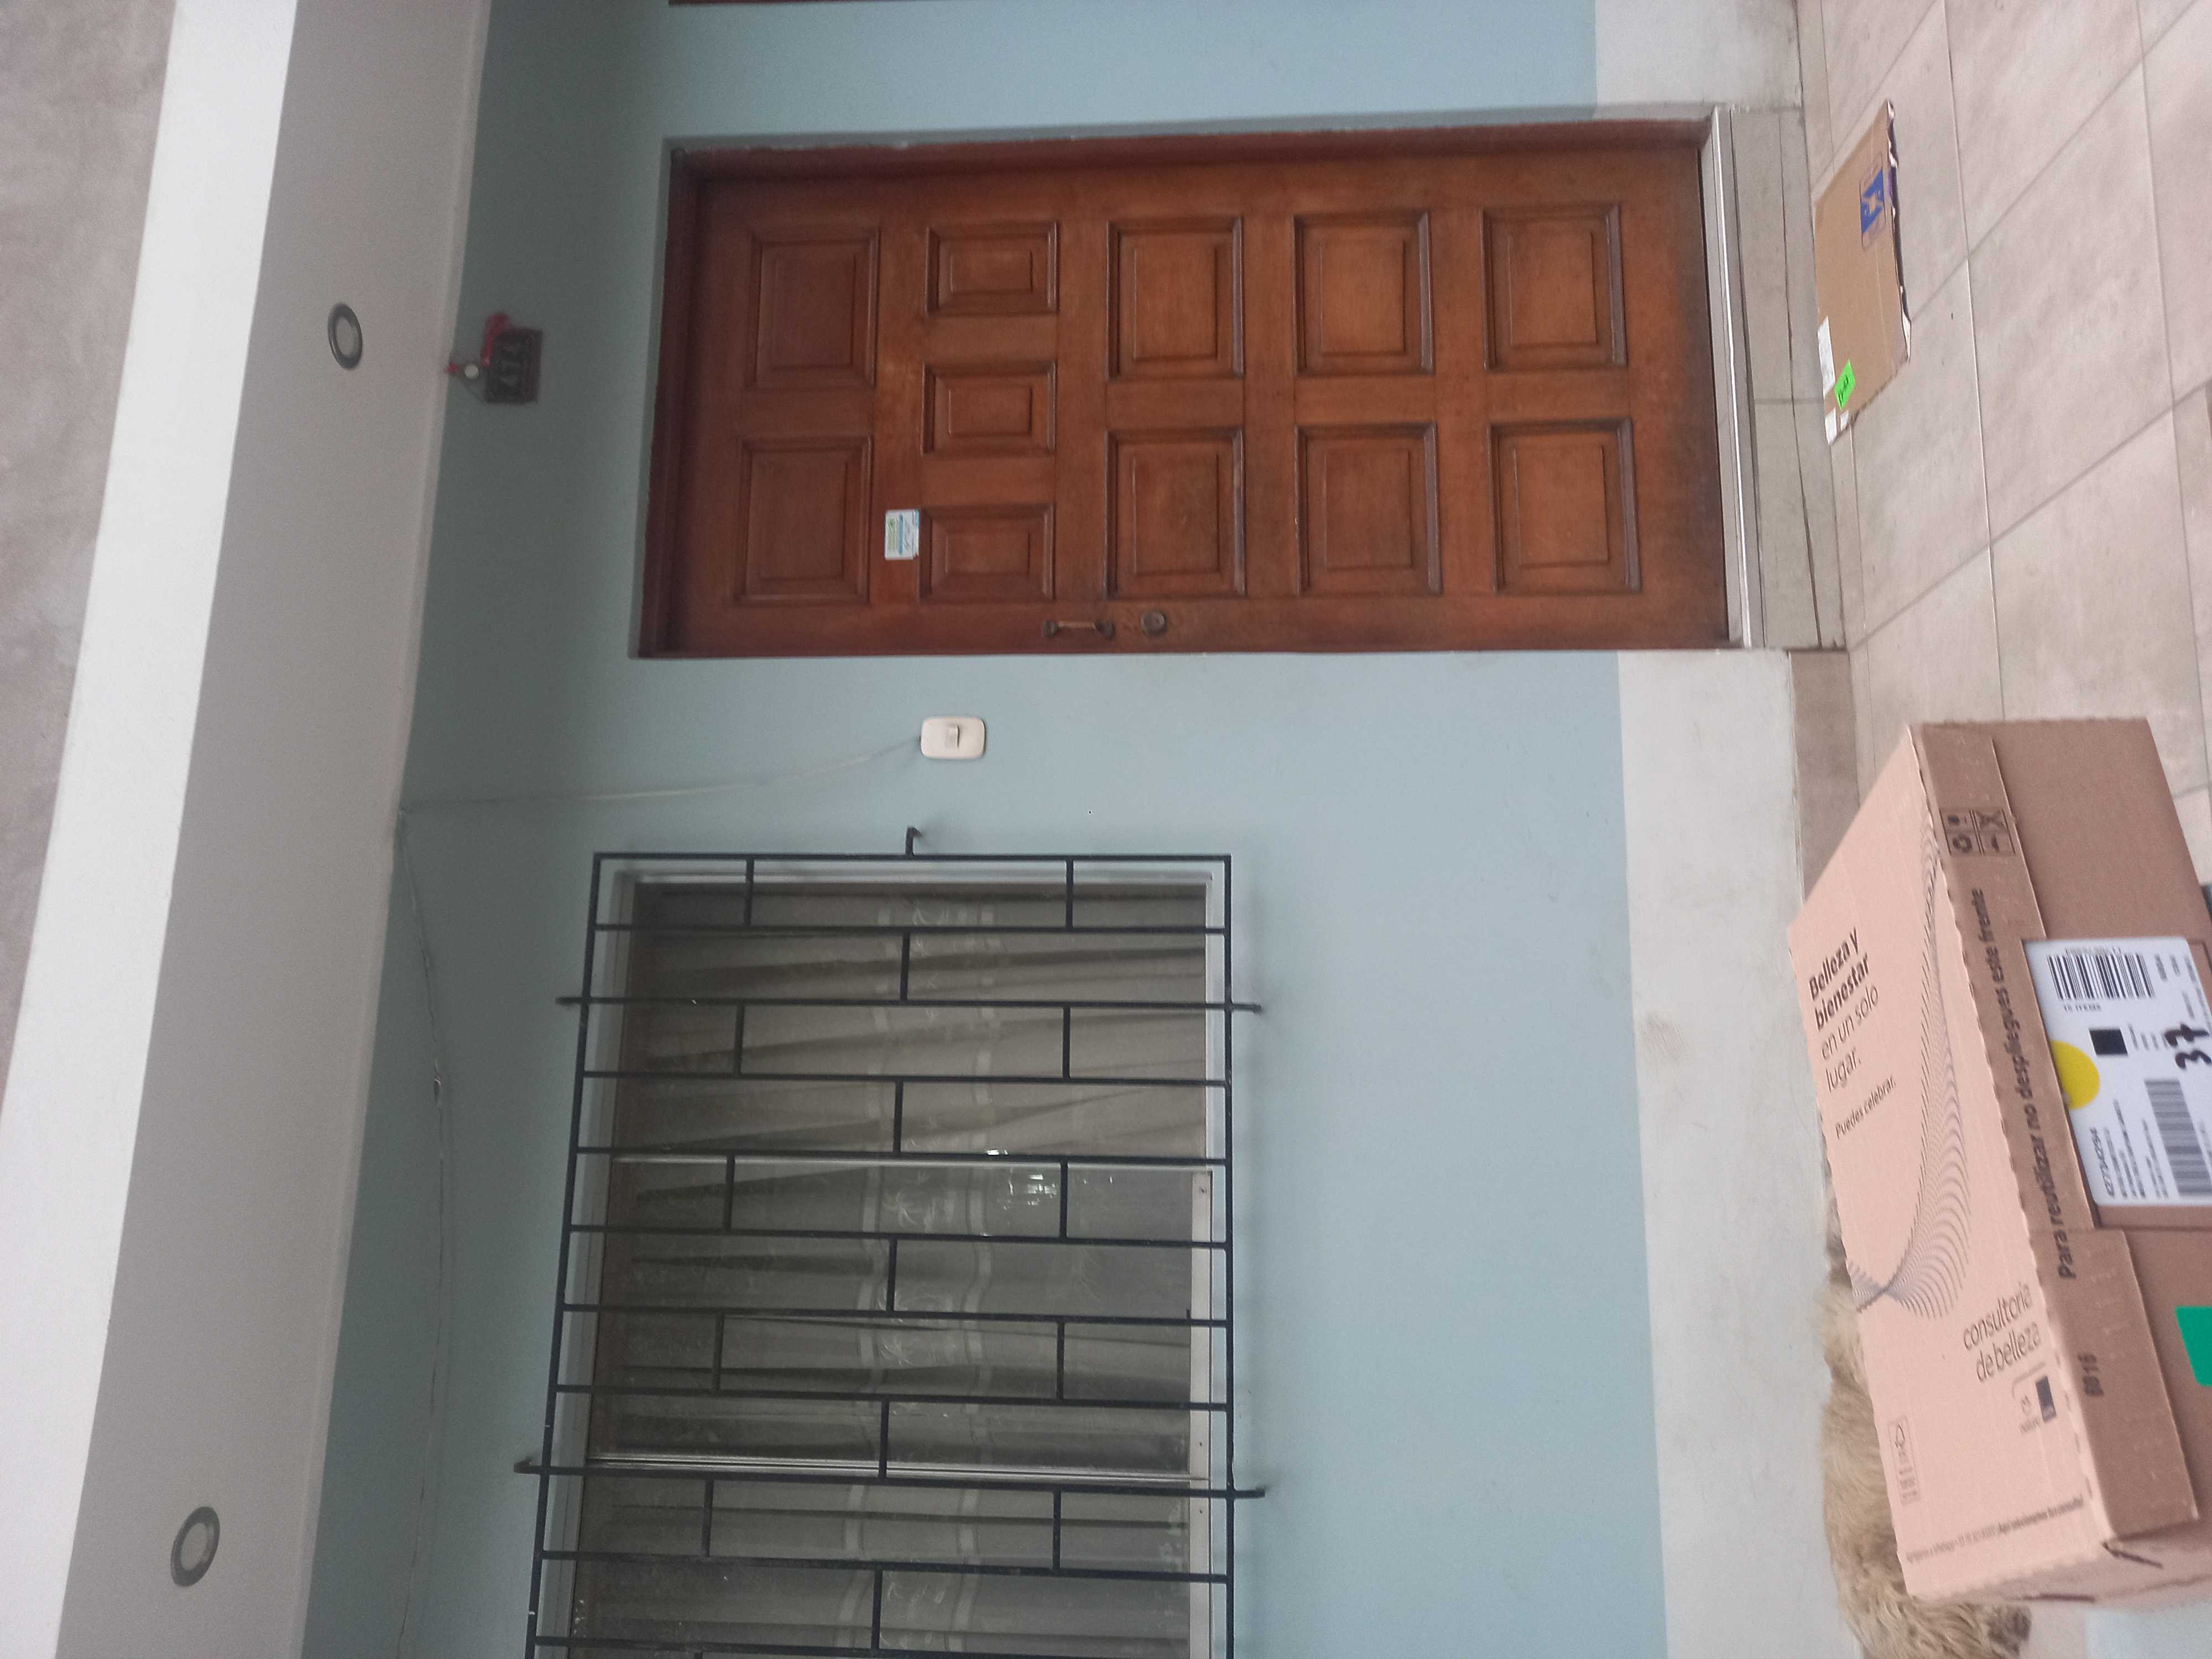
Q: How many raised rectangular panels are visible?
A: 11